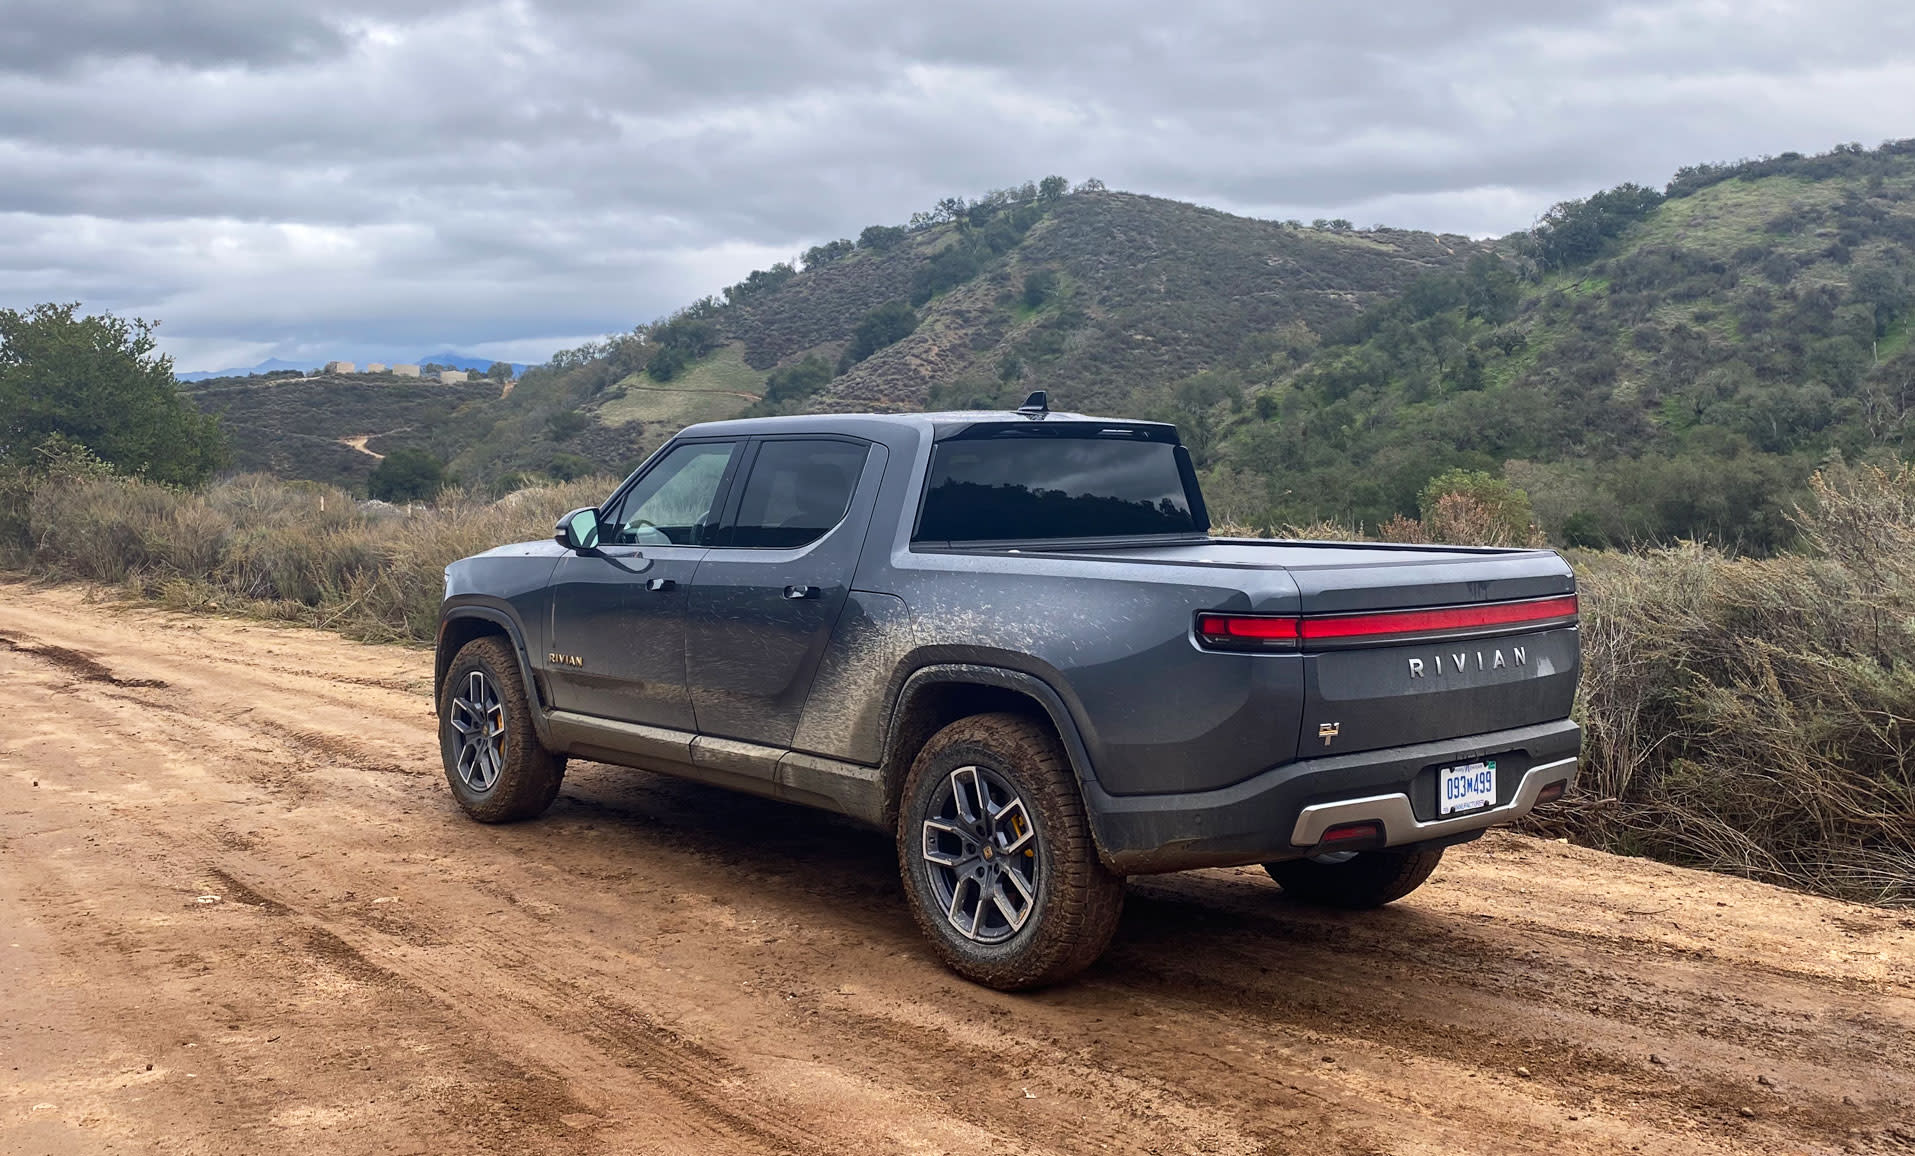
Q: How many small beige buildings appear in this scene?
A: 4